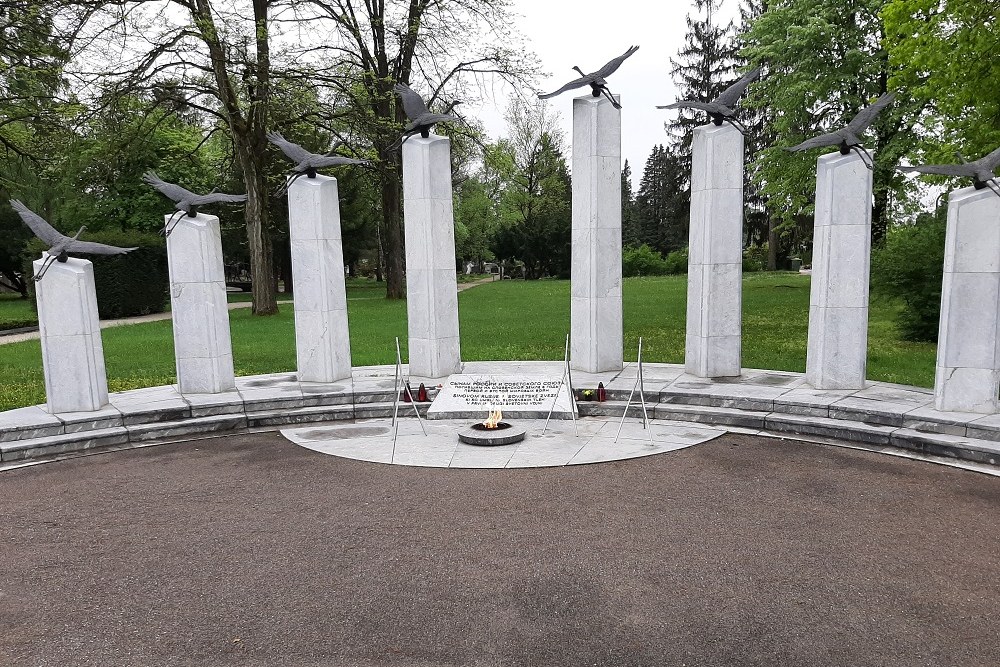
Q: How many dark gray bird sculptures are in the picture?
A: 8